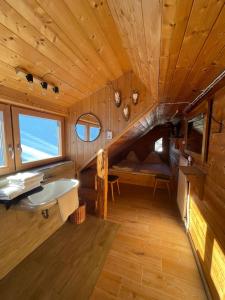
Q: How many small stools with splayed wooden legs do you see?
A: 2